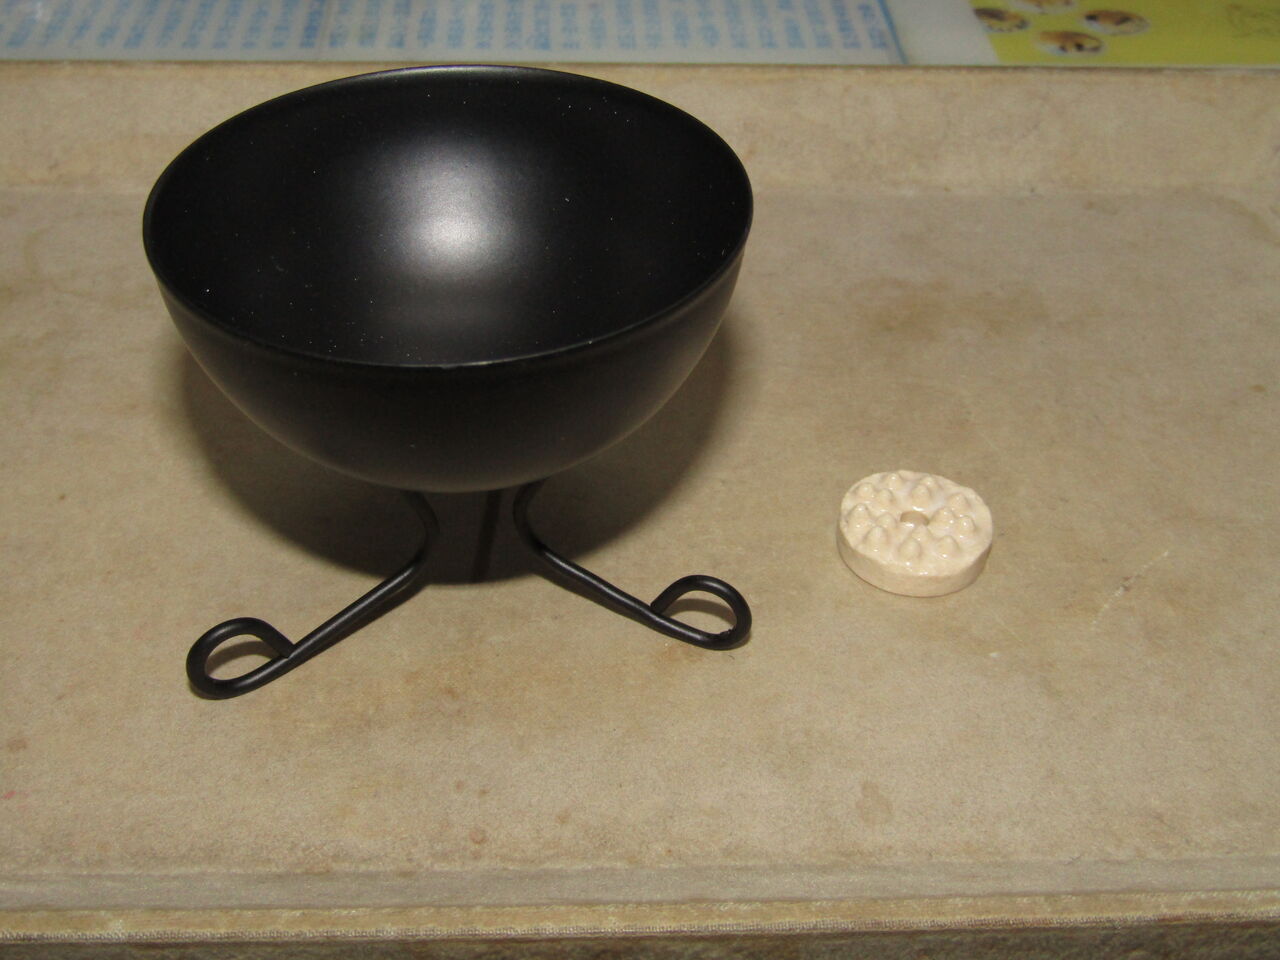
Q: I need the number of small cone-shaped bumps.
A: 14